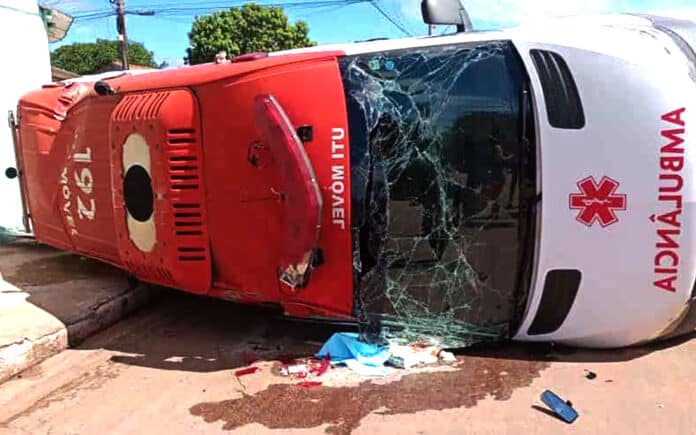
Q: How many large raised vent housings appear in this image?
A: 1